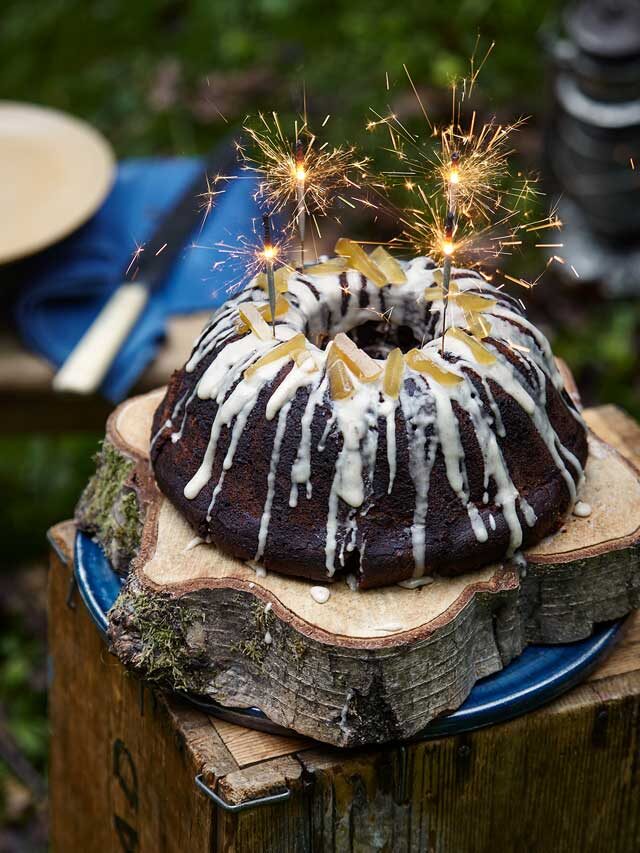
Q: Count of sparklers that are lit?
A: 4